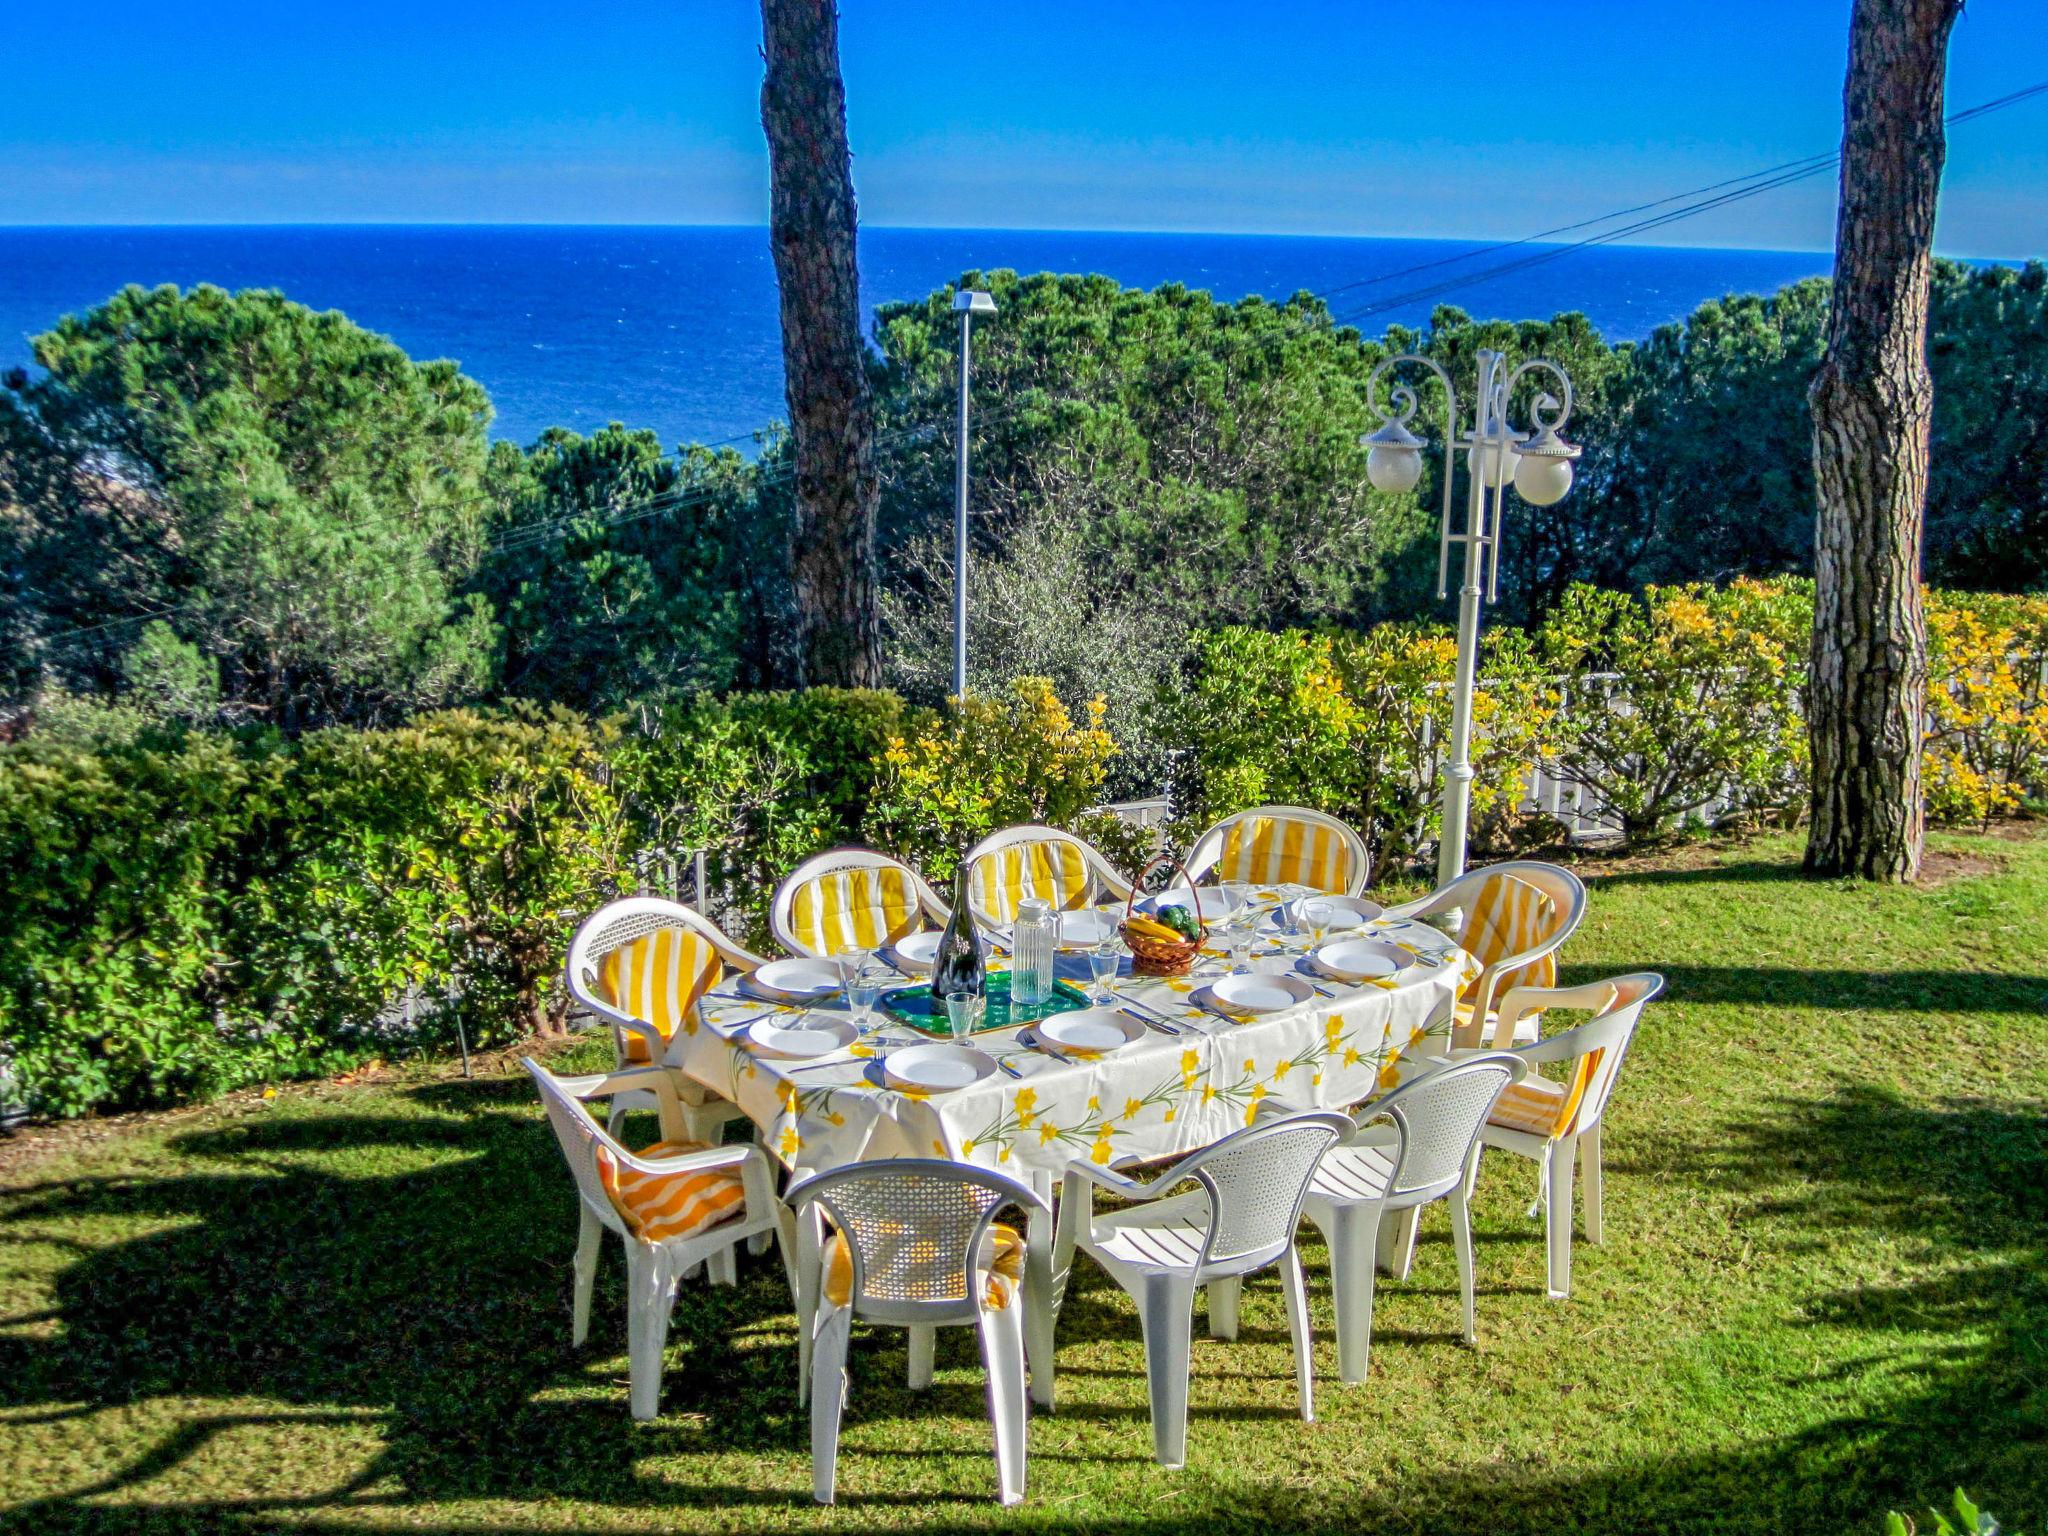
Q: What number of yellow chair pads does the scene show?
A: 8